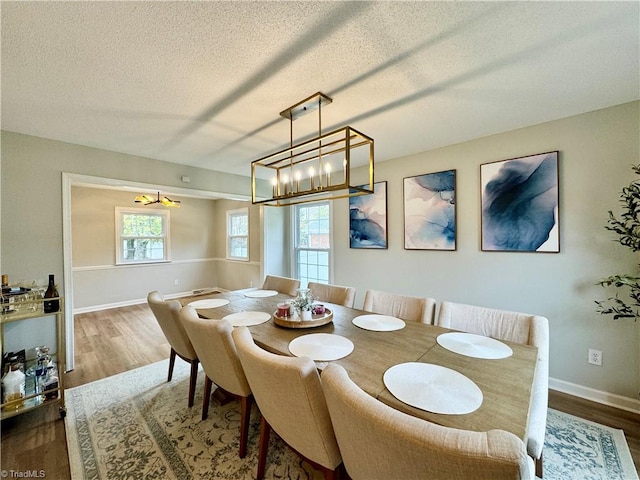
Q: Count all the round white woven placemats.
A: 7